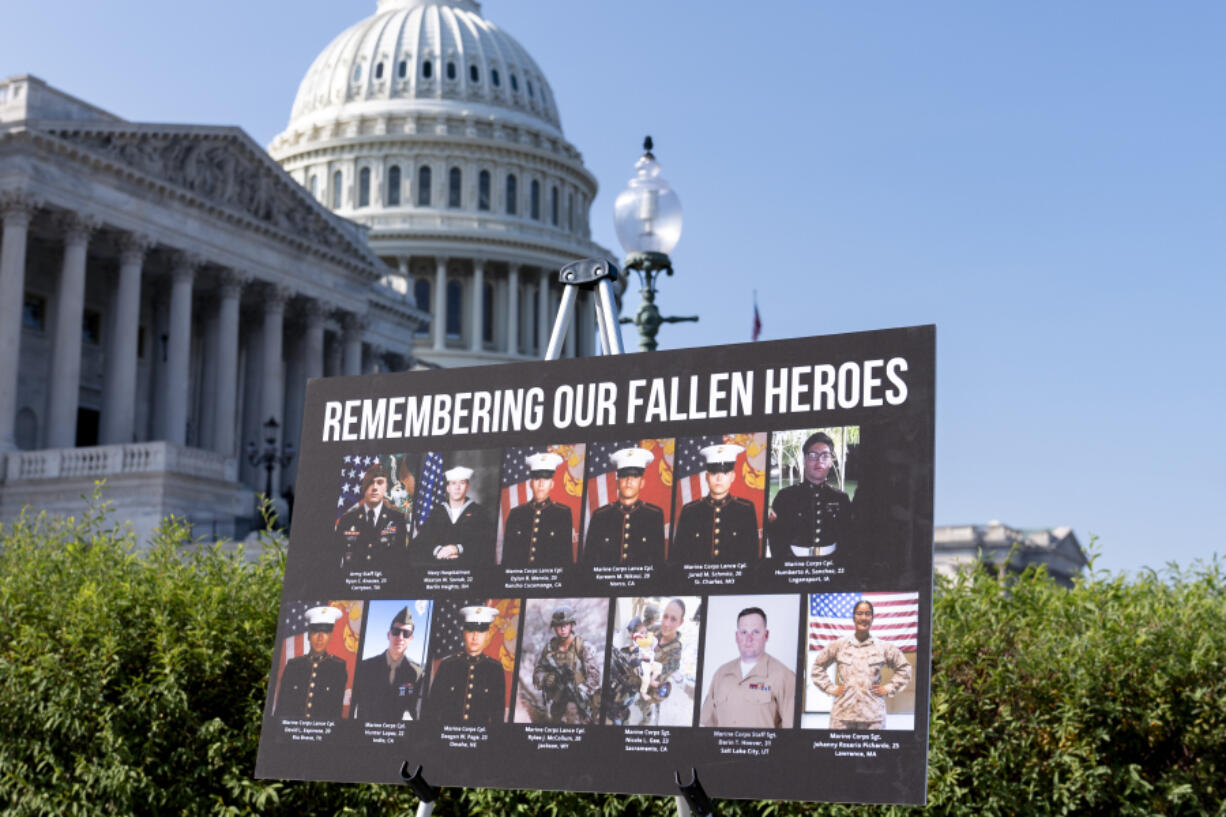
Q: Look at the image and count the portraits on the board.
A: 13